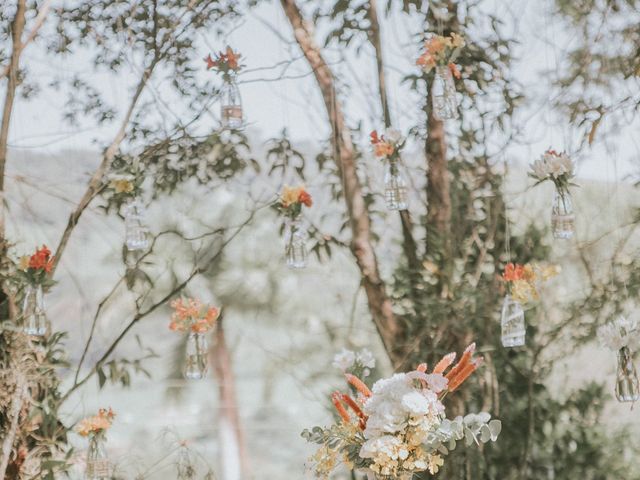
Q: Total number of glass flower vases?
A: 11